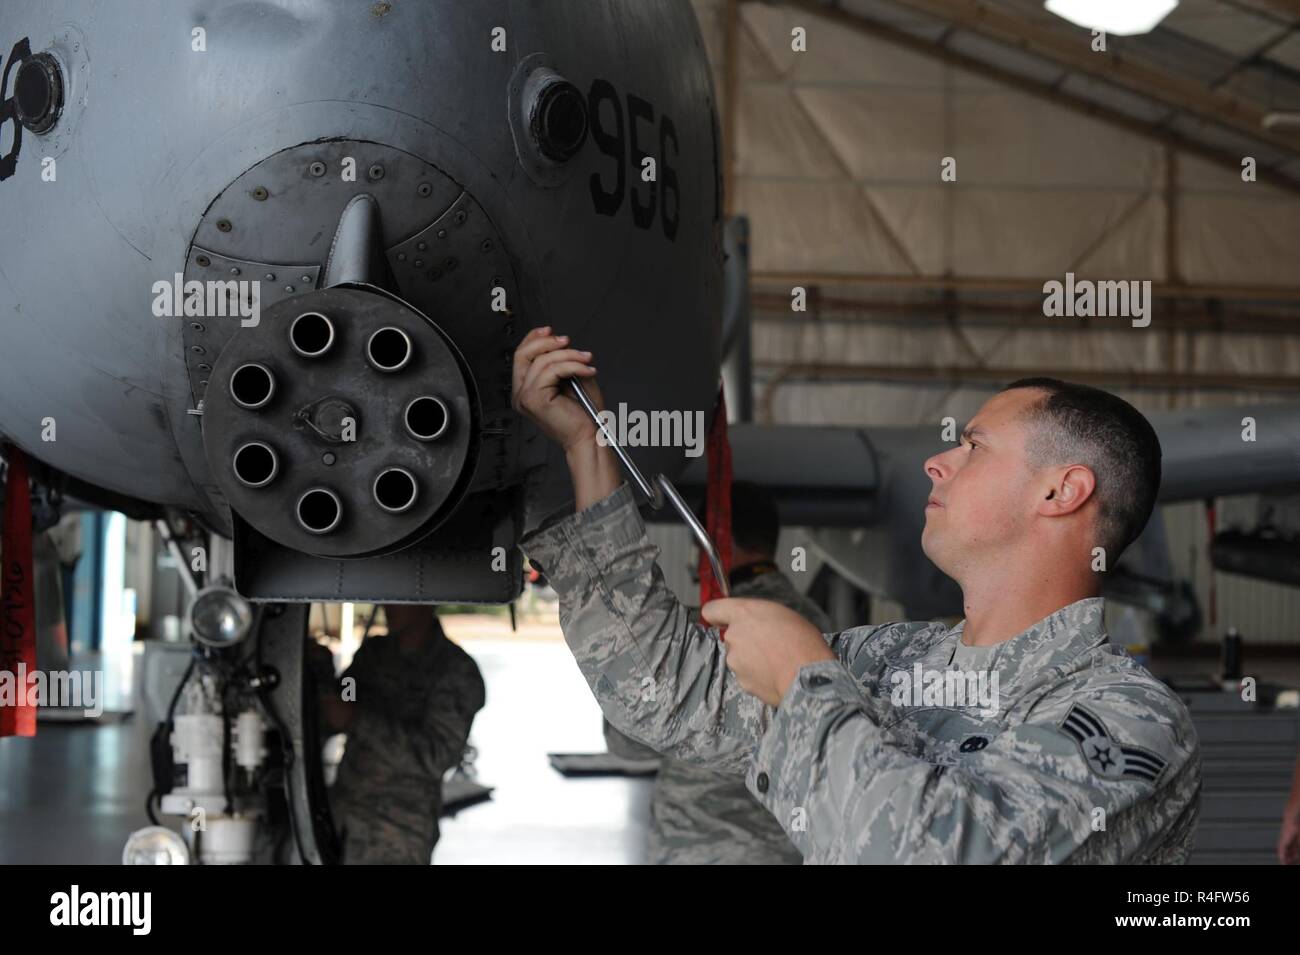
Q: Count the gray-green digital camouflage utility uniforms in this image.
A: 3